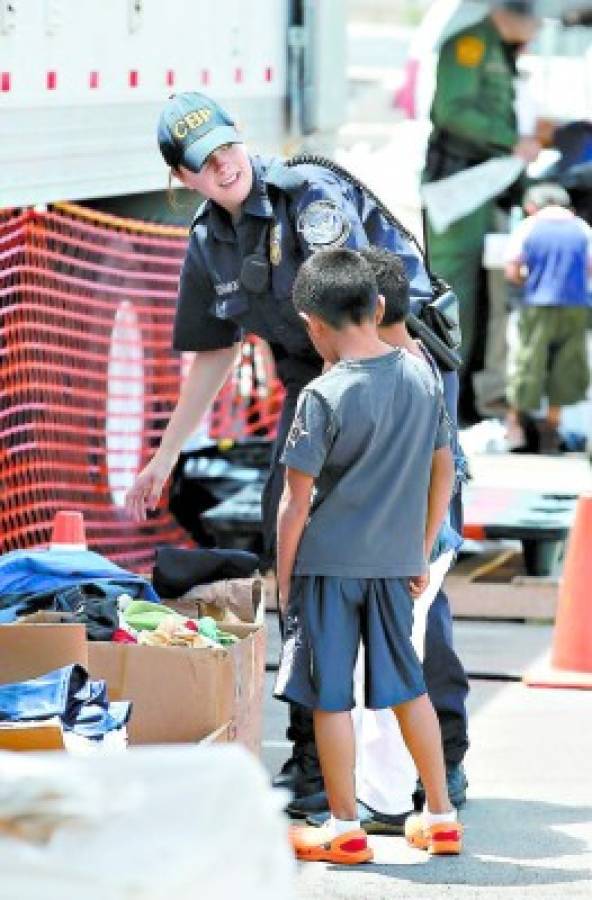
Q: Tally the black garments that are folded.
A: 1